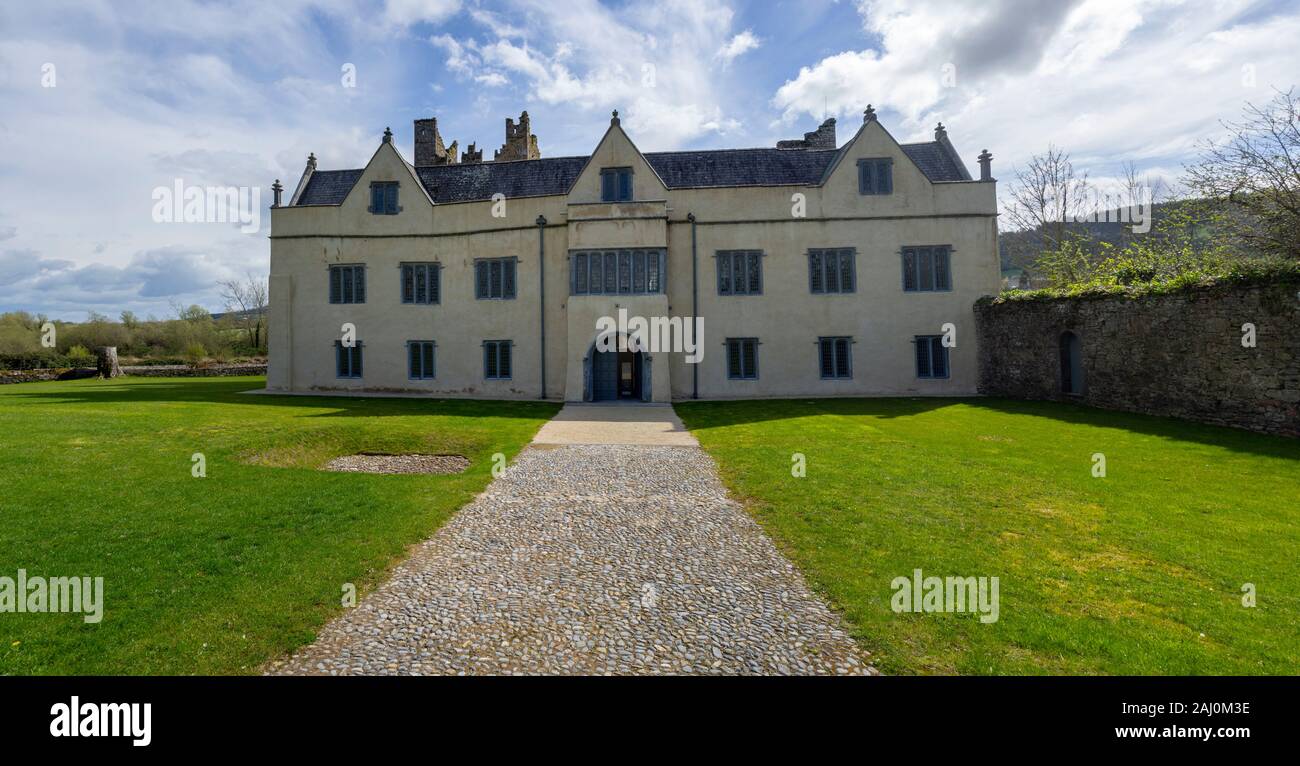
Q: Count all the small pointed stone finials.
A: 7